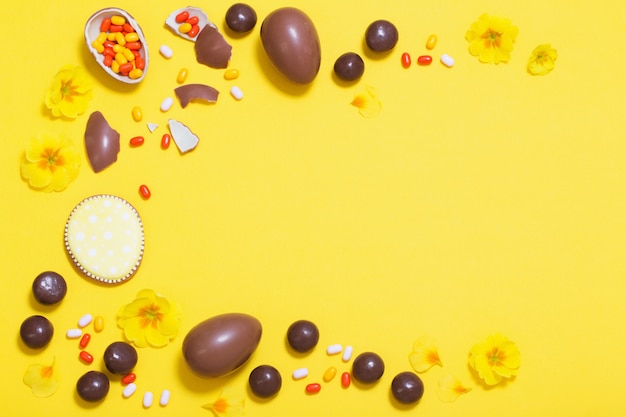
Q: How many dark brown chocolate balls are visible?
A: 11